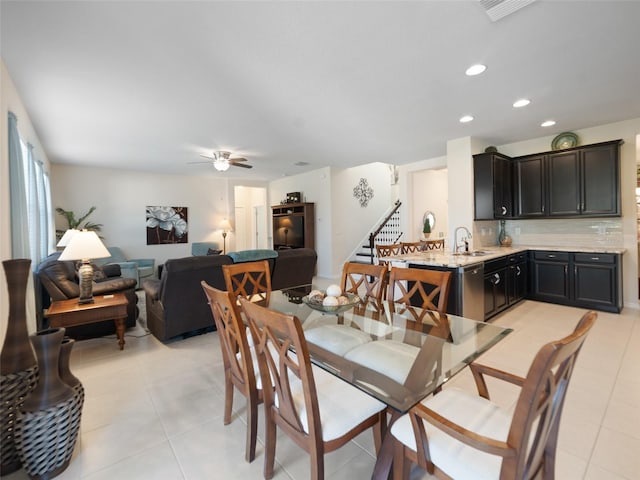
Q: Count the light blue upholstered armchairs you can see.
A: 2